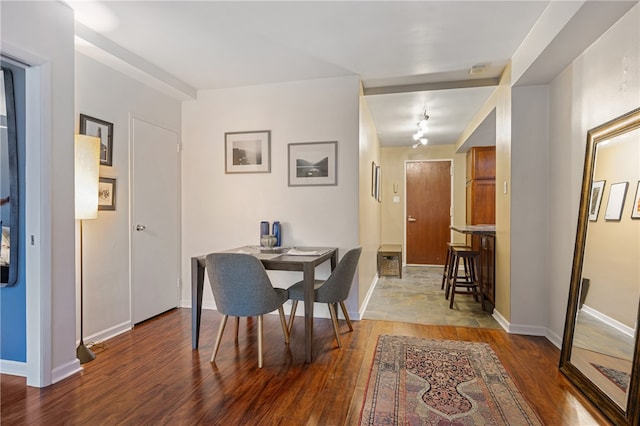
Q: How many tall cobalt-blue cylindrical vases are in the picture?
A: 2